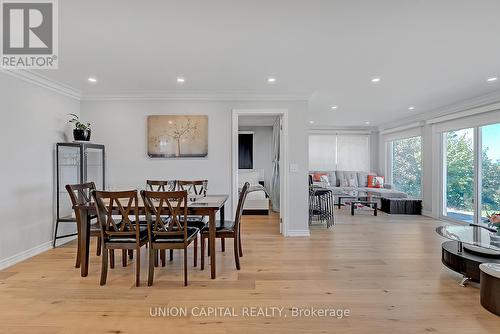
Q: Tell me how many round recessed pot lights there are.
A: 9